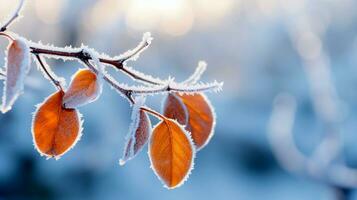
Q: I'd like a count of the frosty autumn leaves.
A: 7